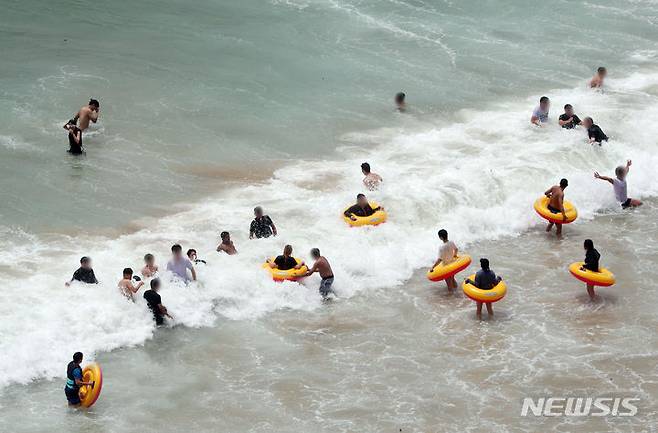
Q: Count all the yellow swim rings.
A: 7